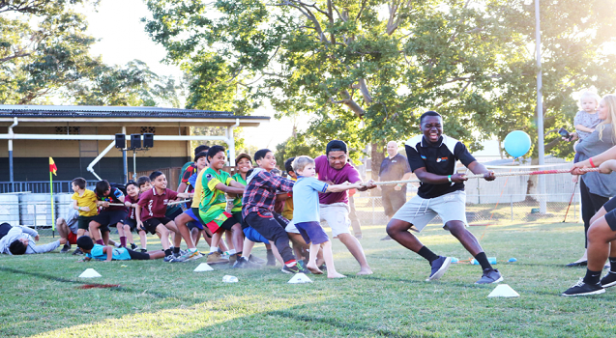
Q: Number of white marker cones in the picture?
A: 4